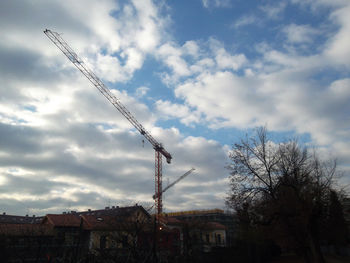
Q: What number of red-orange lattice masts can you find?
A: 1